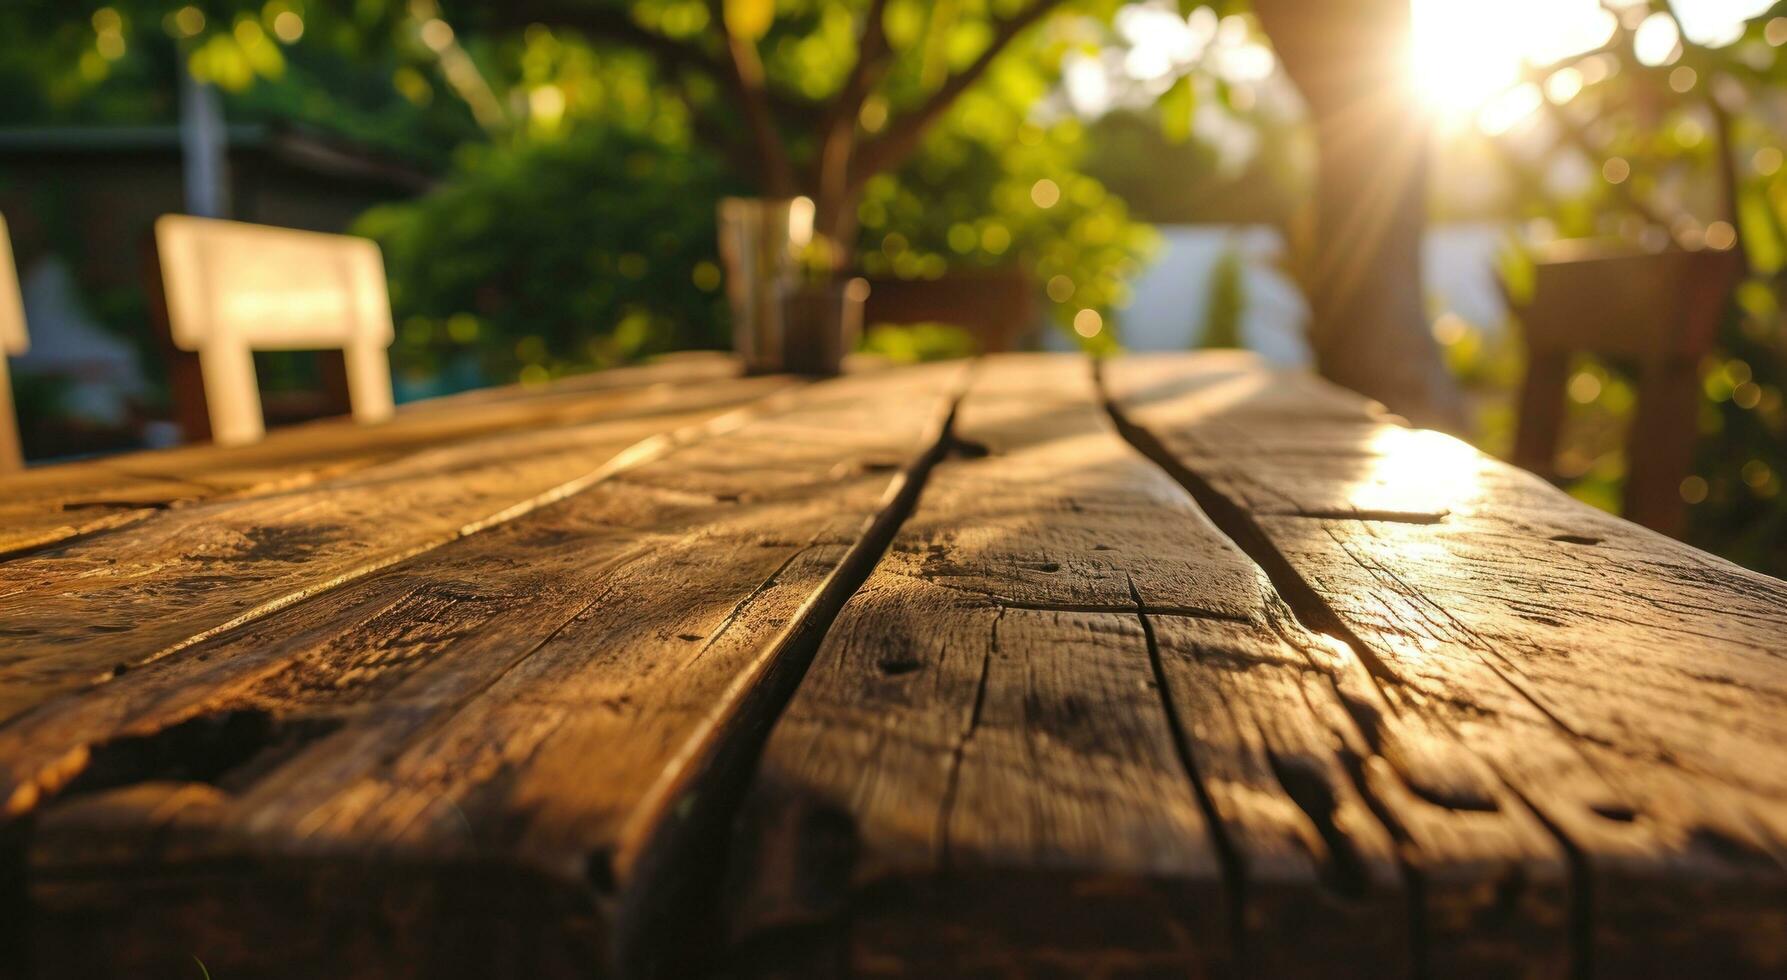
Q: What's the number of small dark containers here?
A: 1